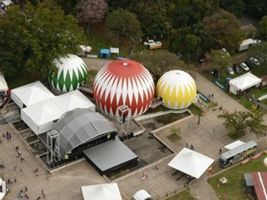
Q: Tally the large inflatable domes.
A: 3